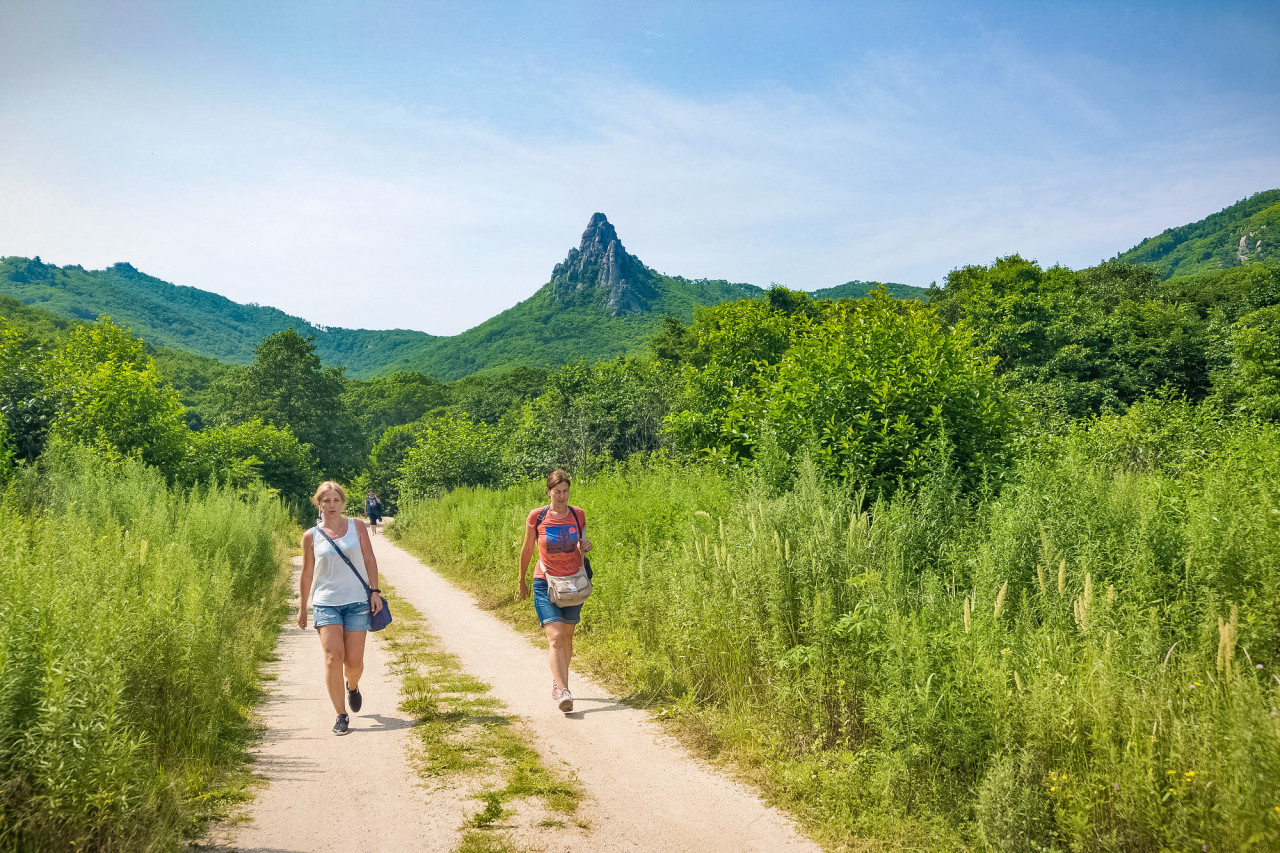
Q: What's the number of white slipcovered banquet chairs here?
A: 0